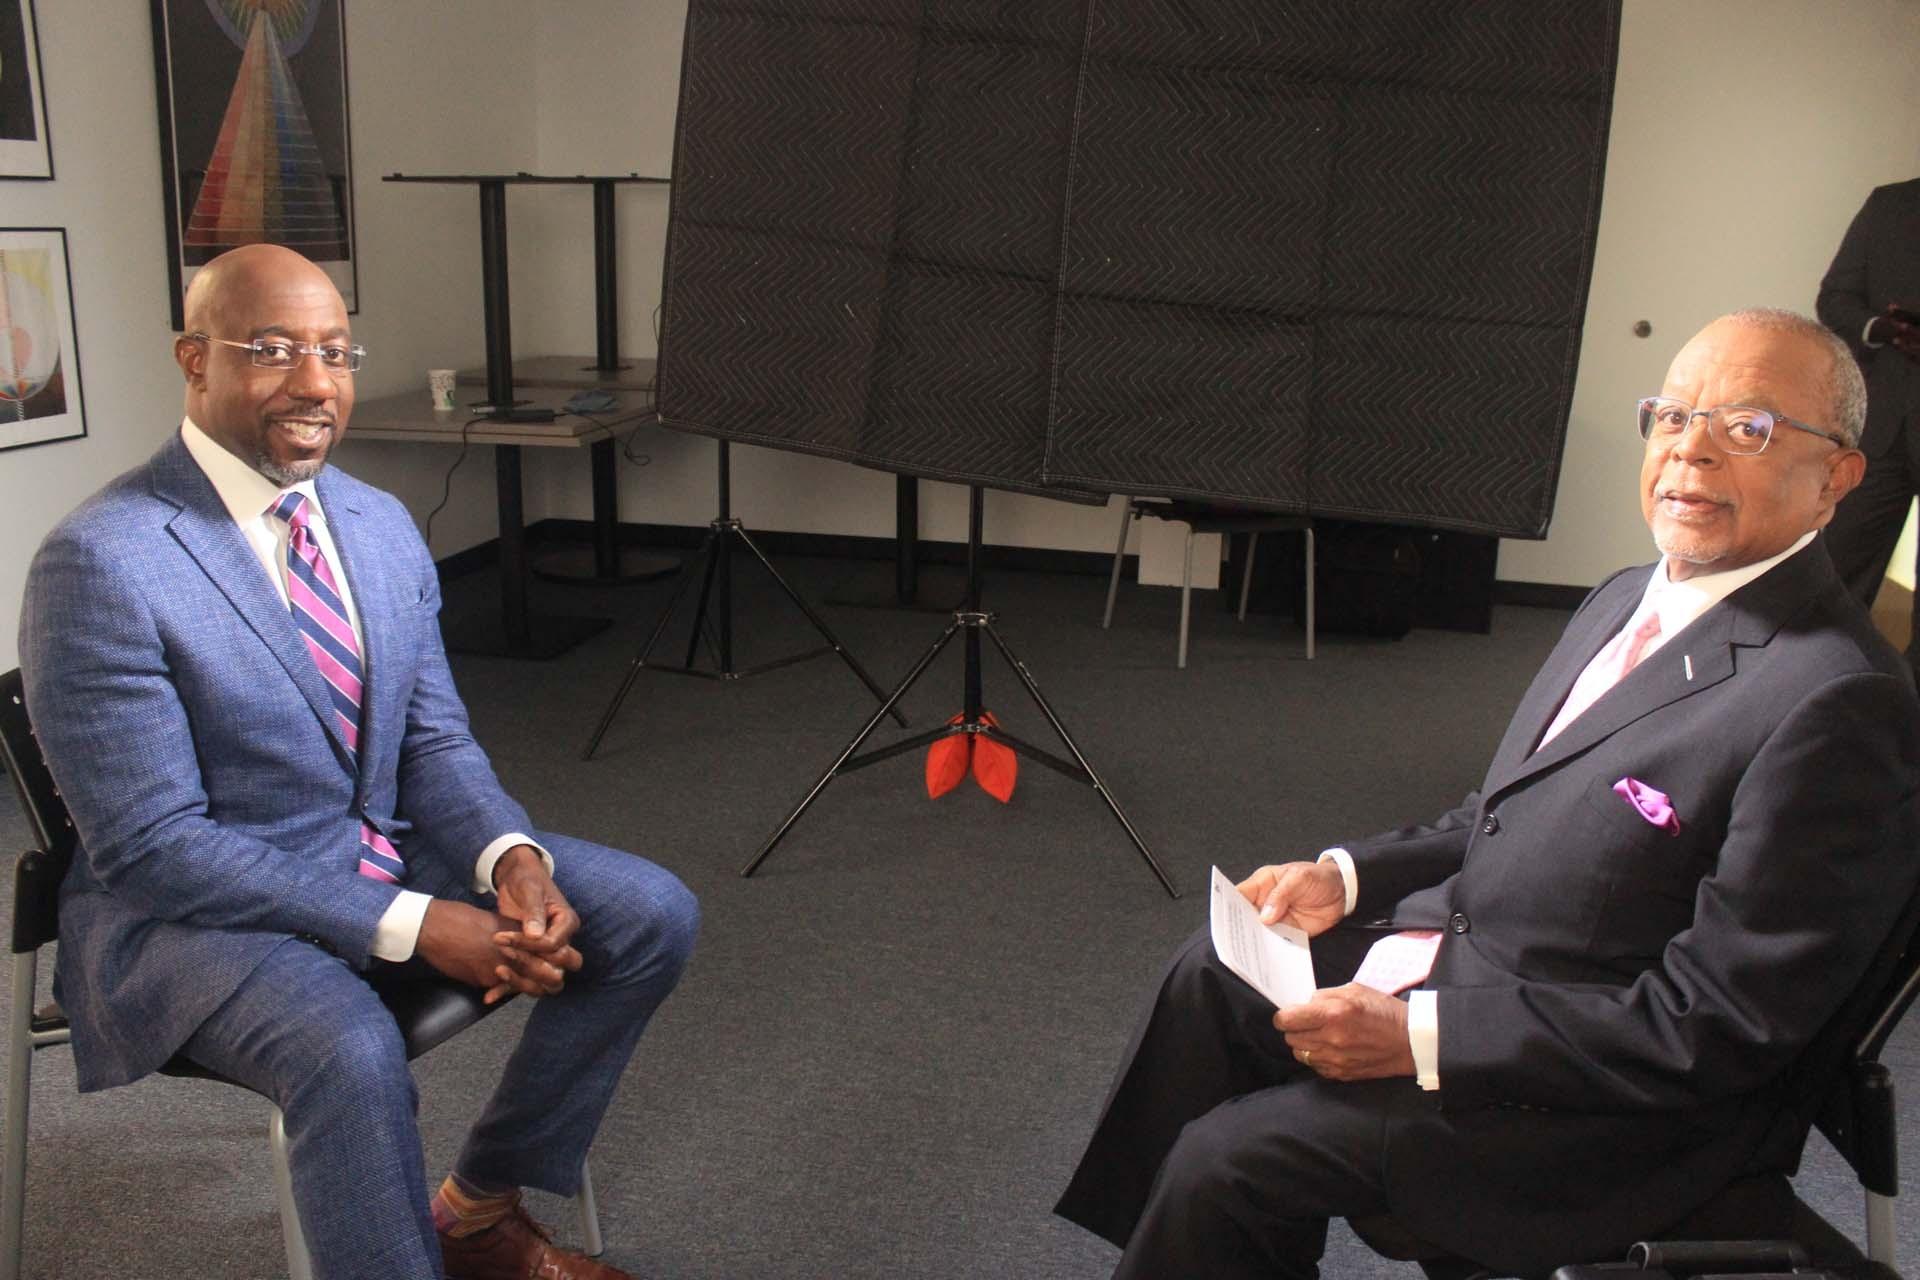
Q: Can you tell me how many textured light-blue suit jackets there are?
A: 1